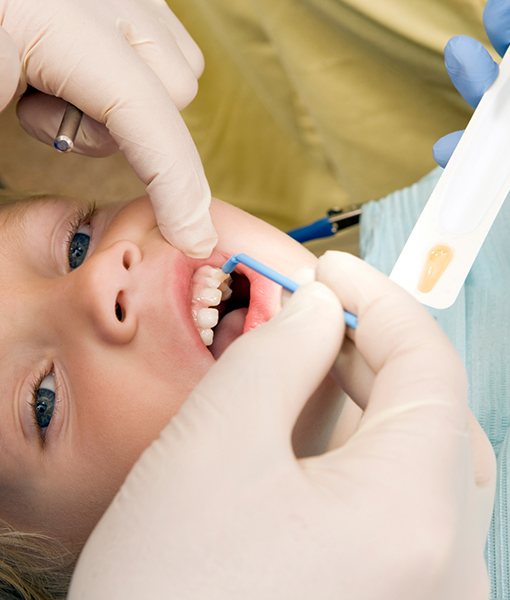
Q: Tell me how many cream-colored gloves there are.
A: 2